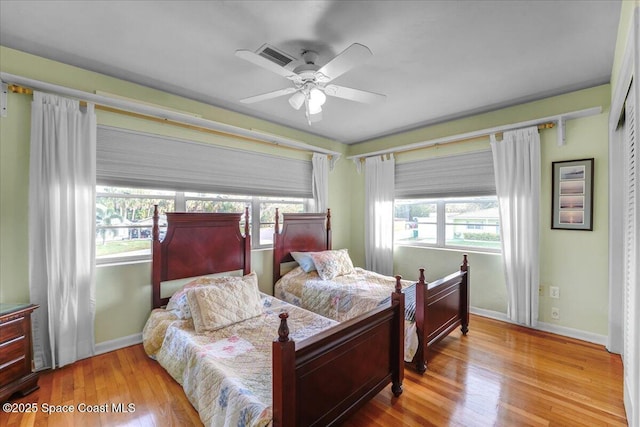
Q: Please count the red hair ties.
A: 0